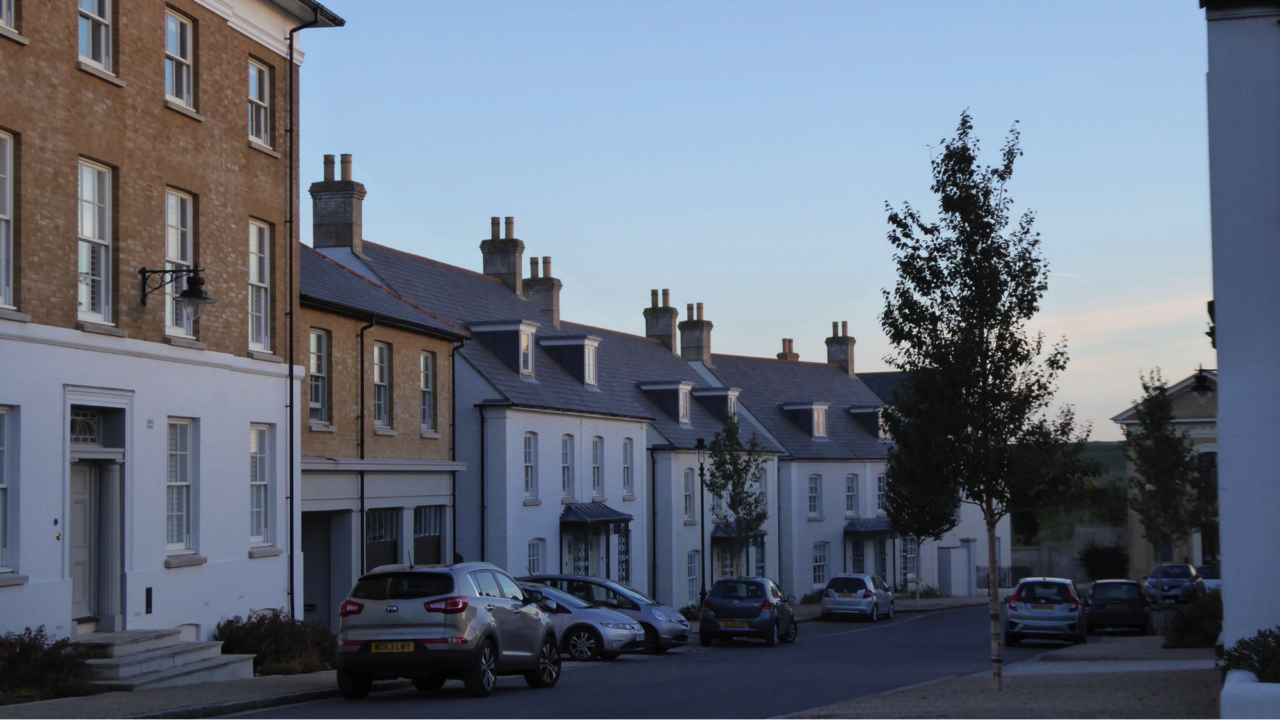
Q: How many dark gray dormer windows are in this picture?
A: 6